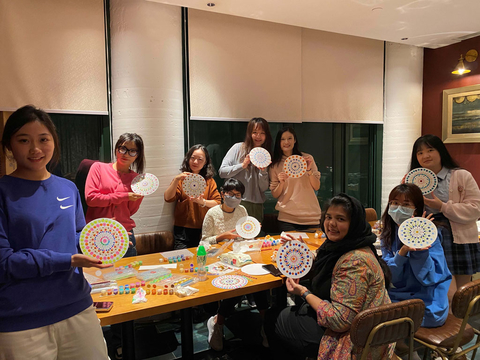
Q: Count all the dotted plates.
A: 10